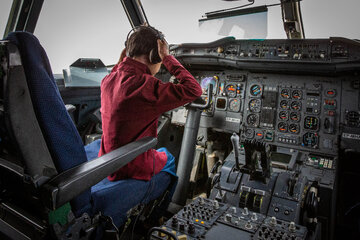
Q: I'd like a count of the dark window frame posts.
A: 3